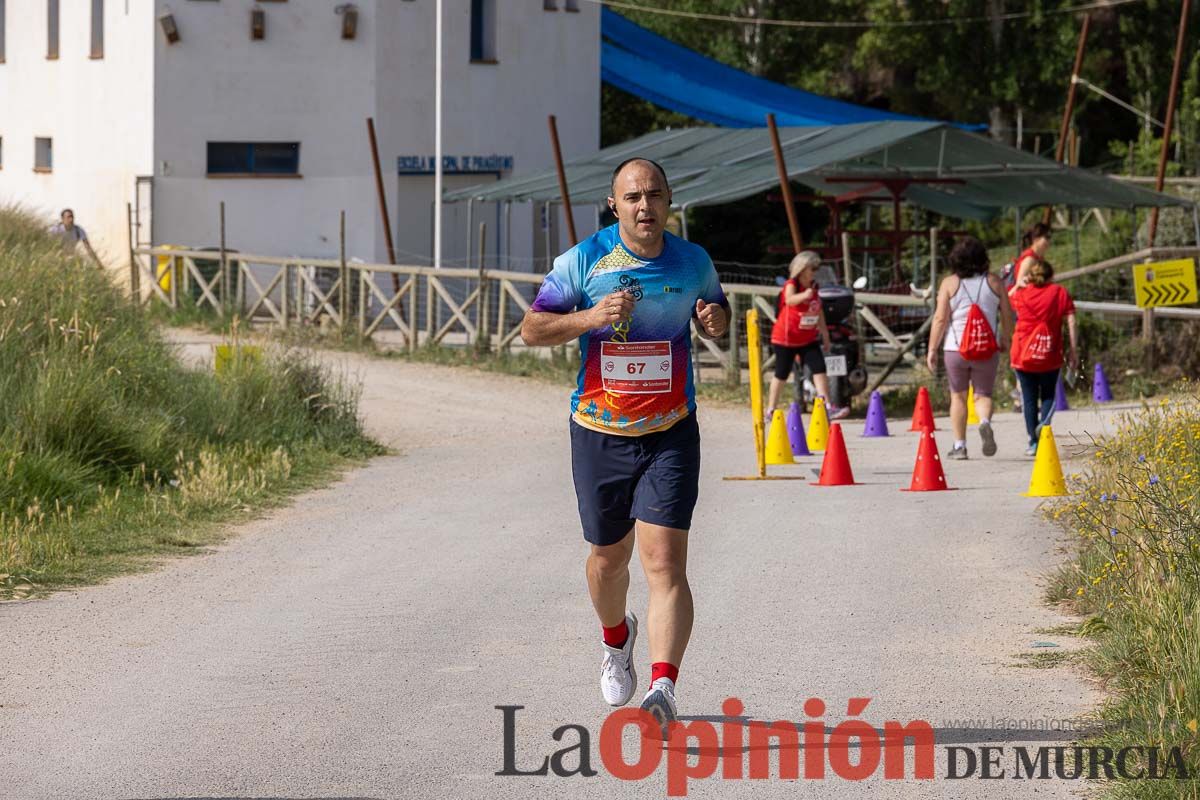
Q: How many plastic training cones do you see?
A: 11